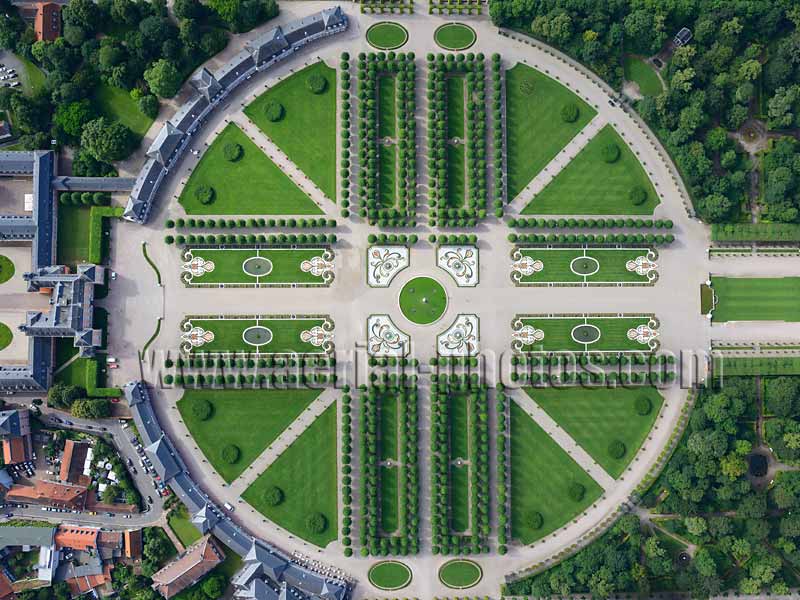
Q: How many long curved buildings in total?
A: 2